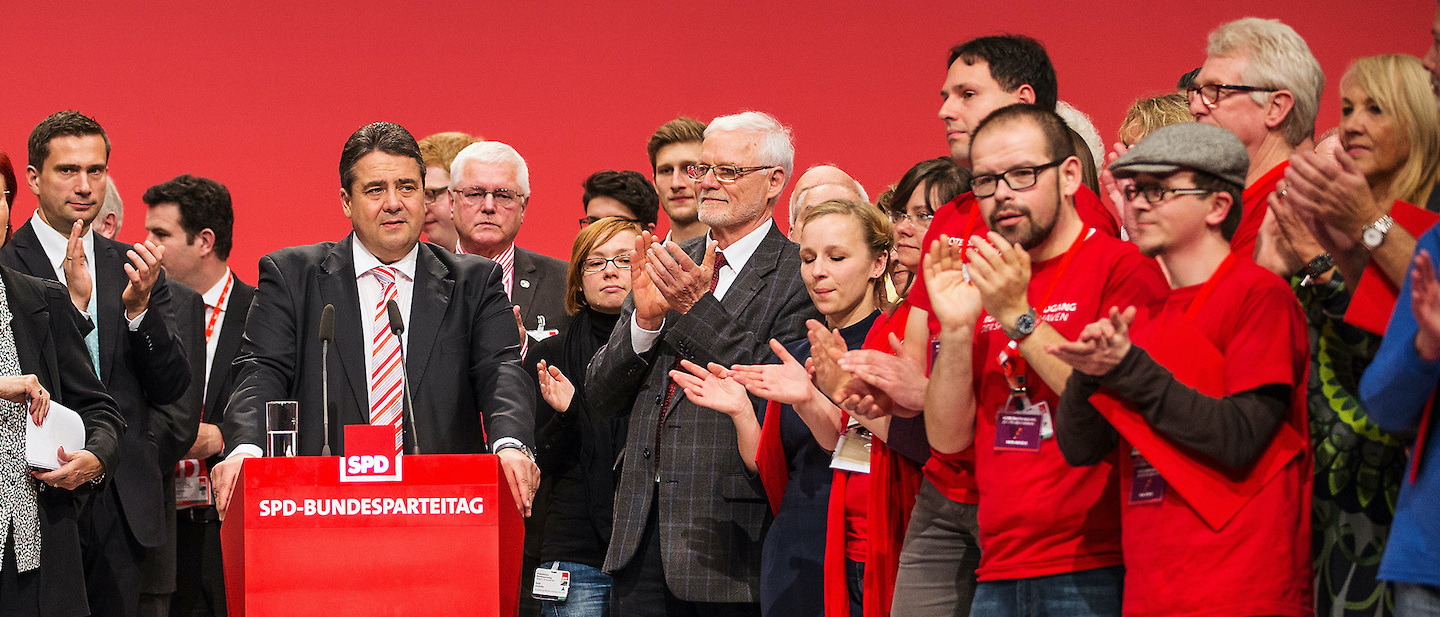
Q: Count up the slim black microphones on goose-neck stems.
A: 2